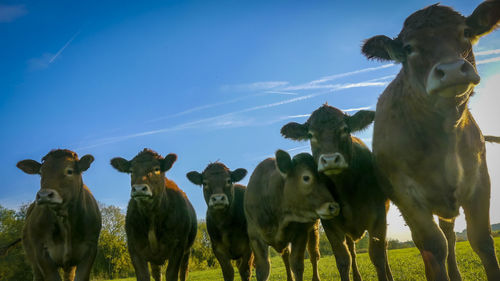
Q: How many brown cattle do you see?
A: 6